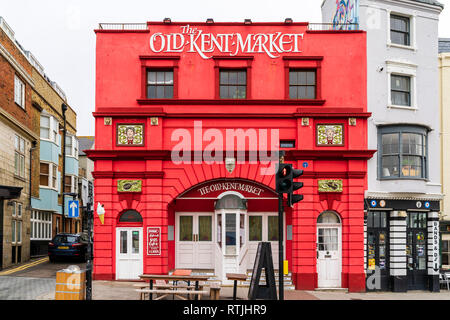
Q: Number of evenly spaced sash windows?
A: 3